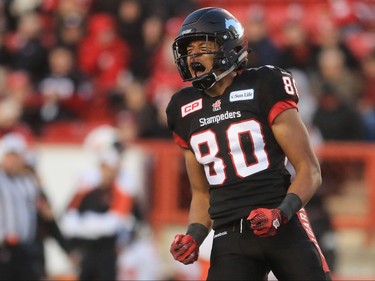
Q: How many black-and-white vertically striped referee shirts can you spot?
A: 1